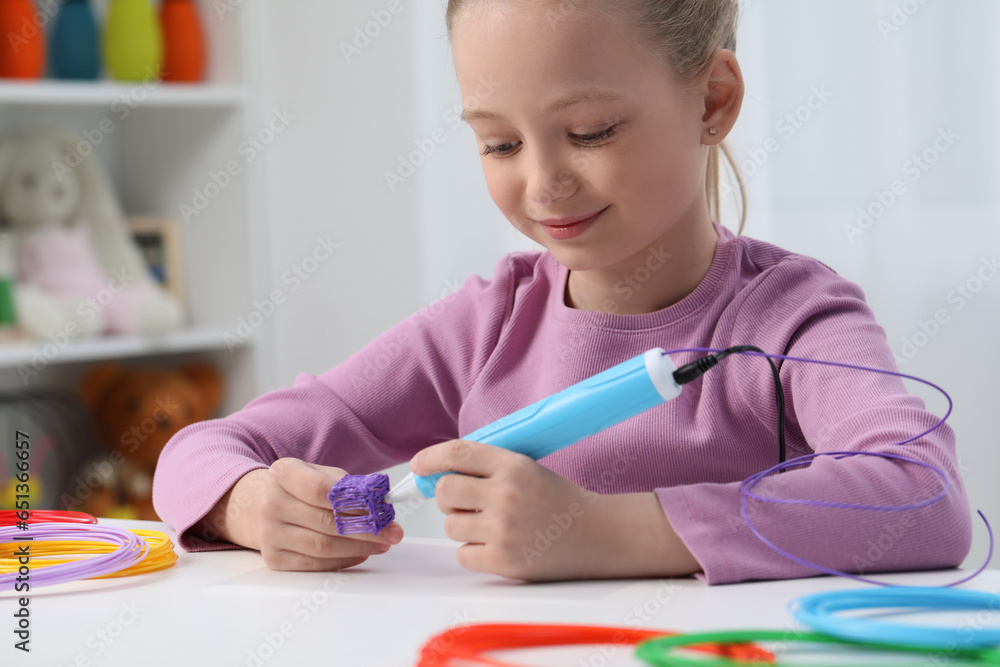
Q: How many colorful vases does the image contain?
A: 4